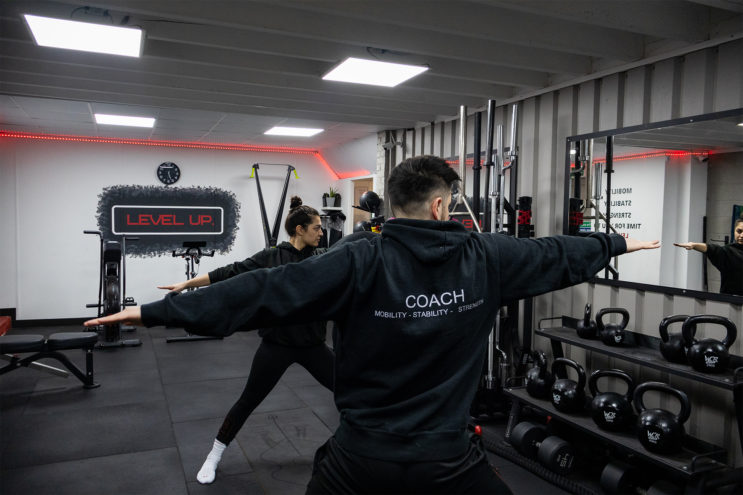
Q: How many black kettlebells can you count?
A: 8